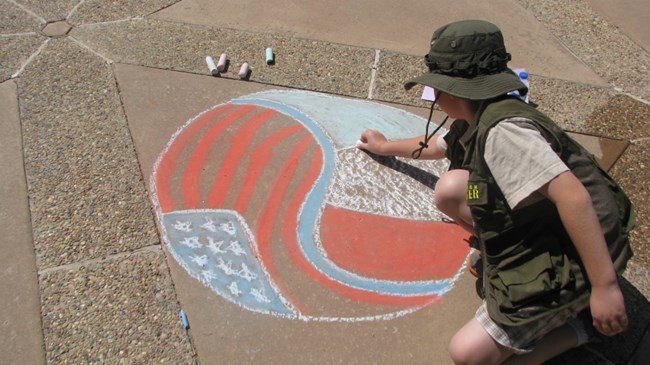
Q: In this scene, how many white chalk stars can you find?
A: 12